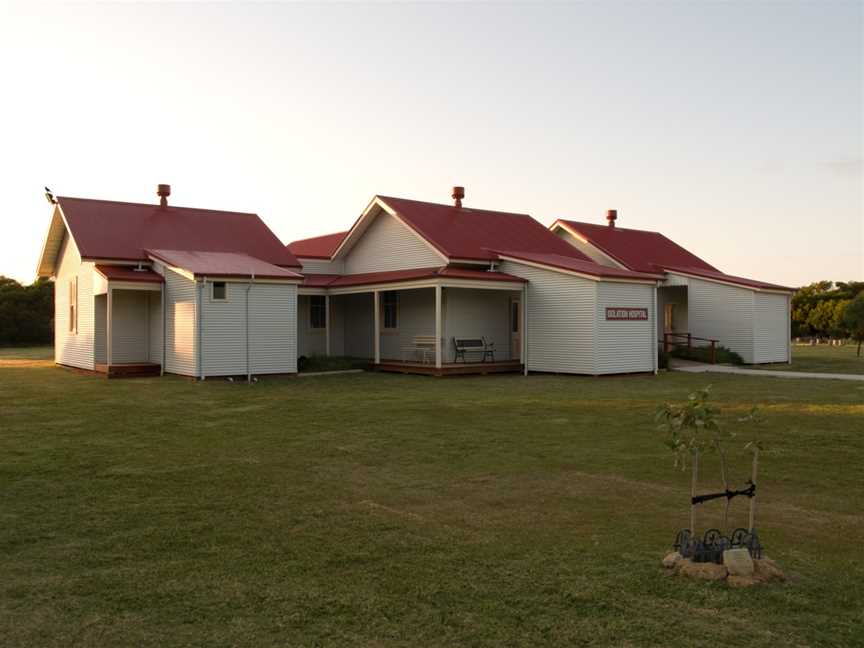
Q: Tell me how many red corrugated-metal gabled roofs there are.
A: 3